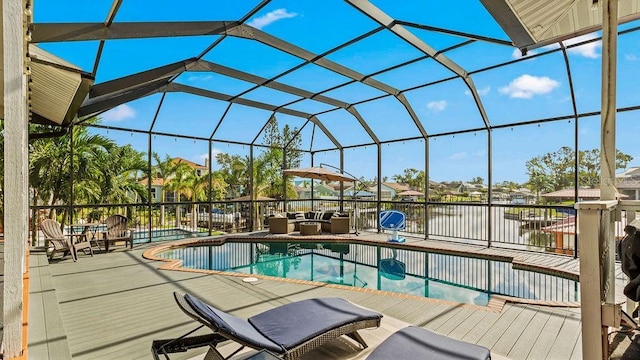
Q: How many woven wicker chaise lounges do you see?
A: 2